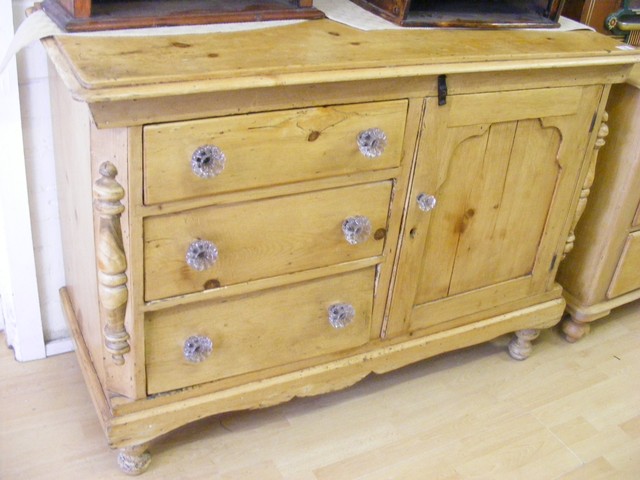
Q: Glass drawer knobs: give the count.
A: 6